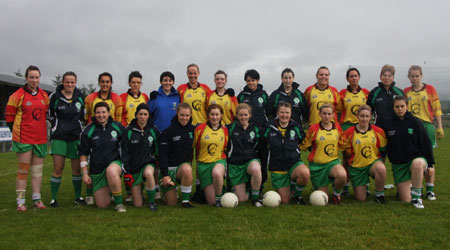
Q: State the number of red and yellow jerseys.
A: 11